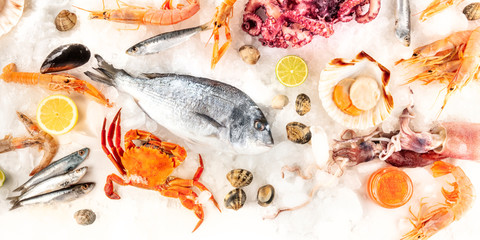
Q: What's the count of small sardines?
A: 5